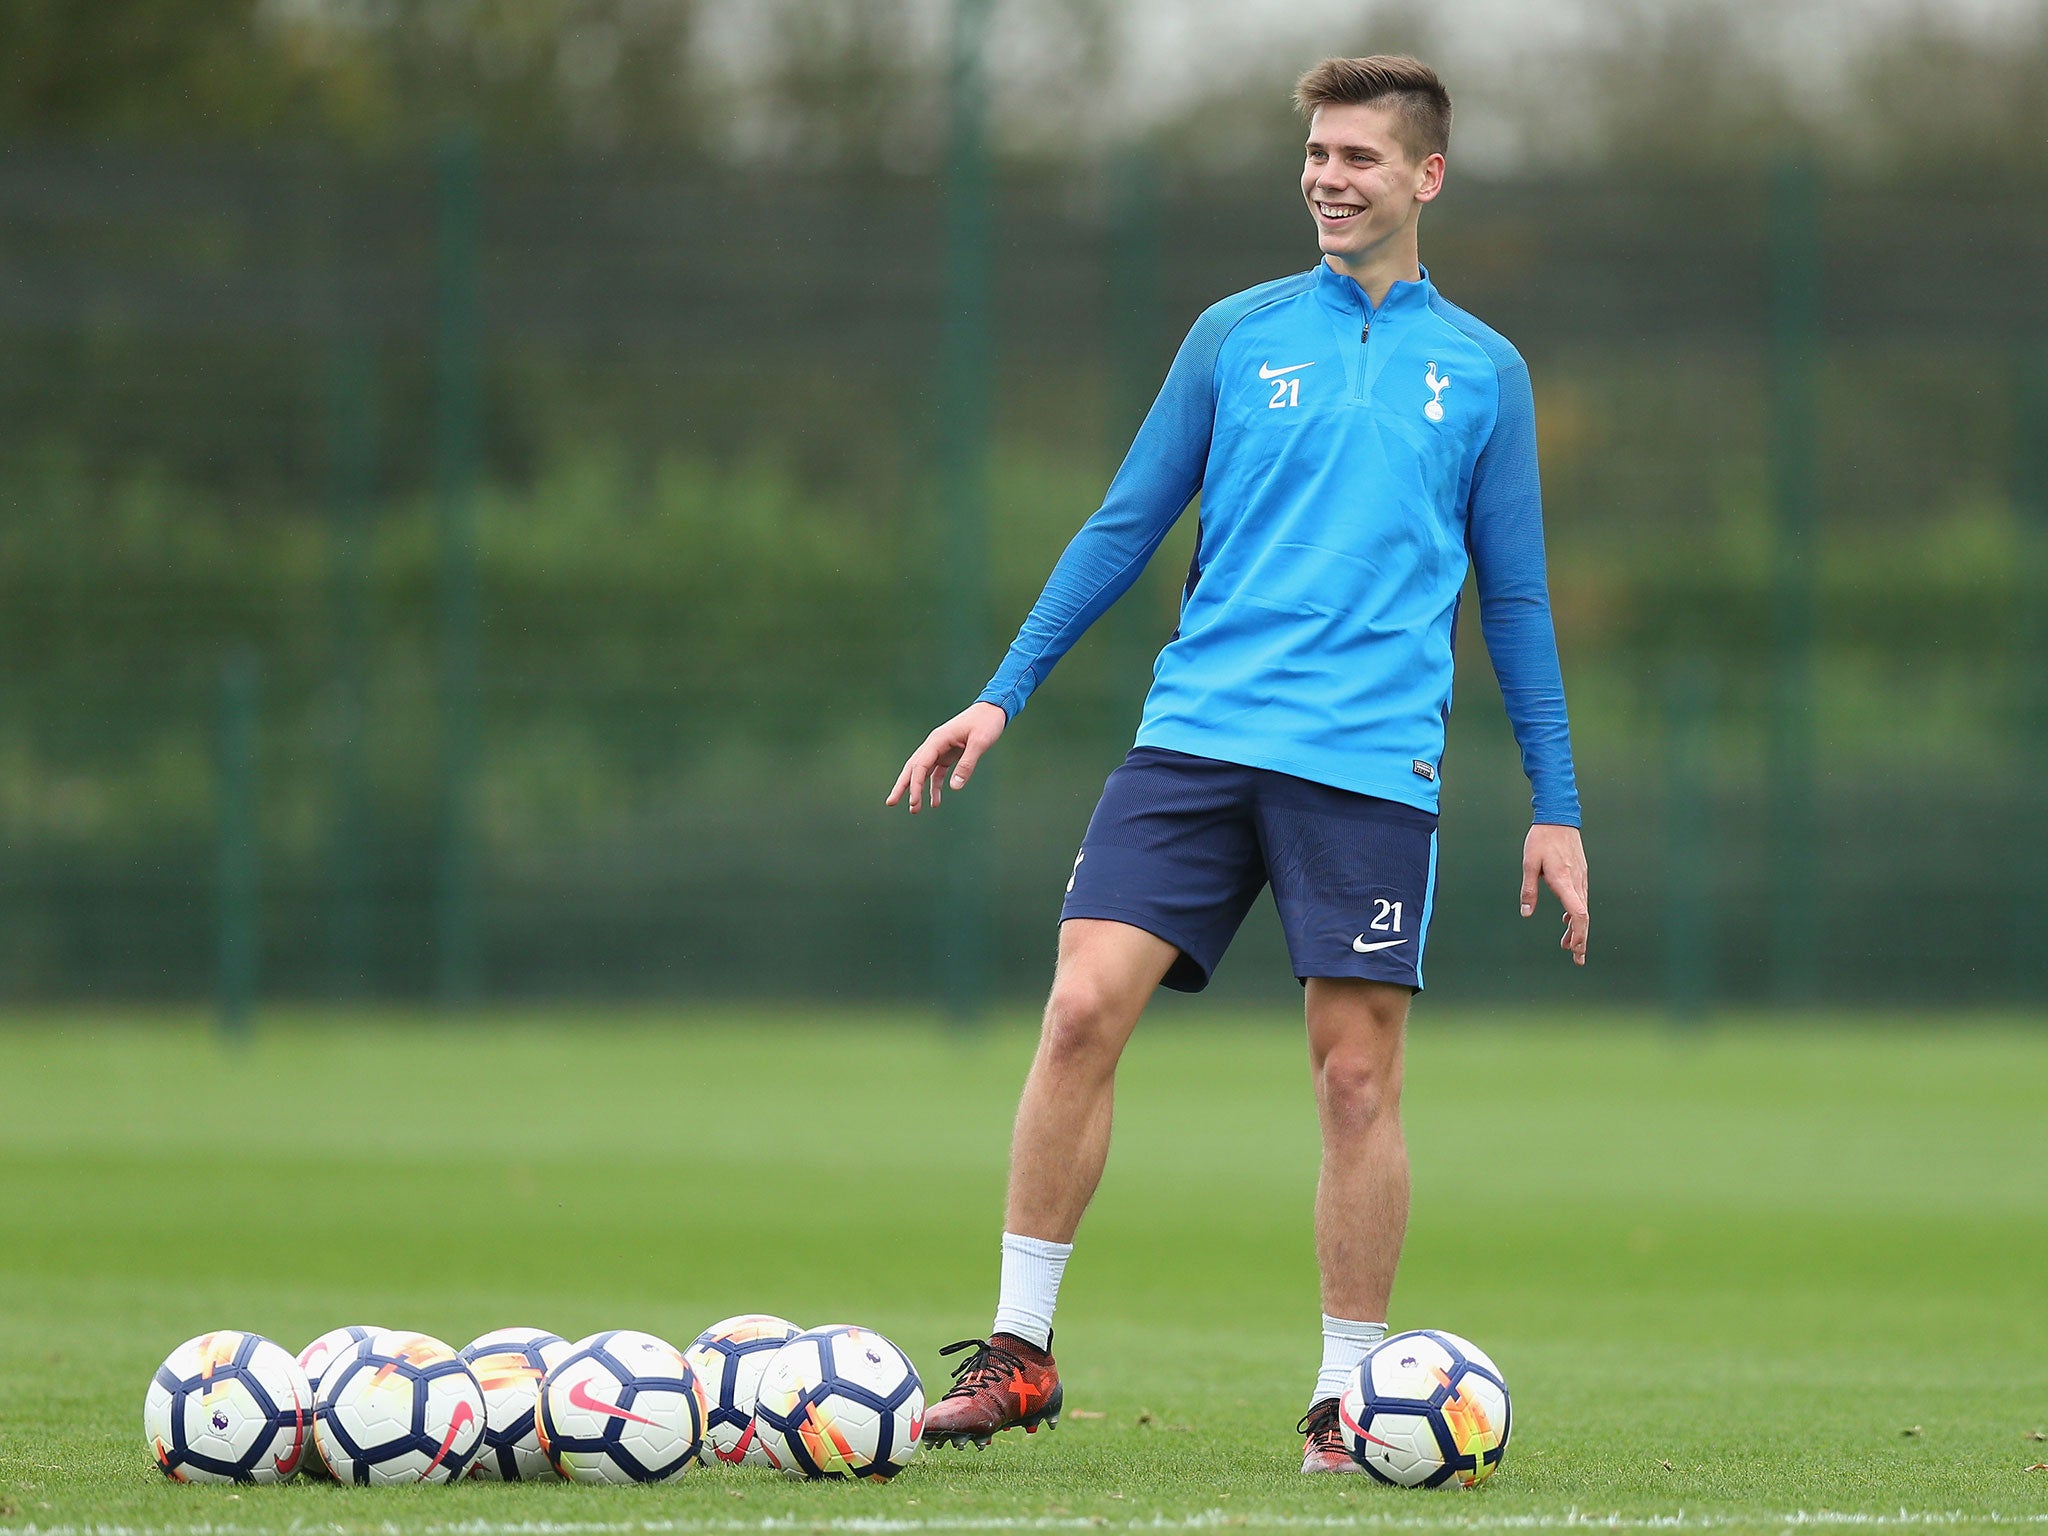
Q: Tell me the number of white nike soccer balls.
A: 8